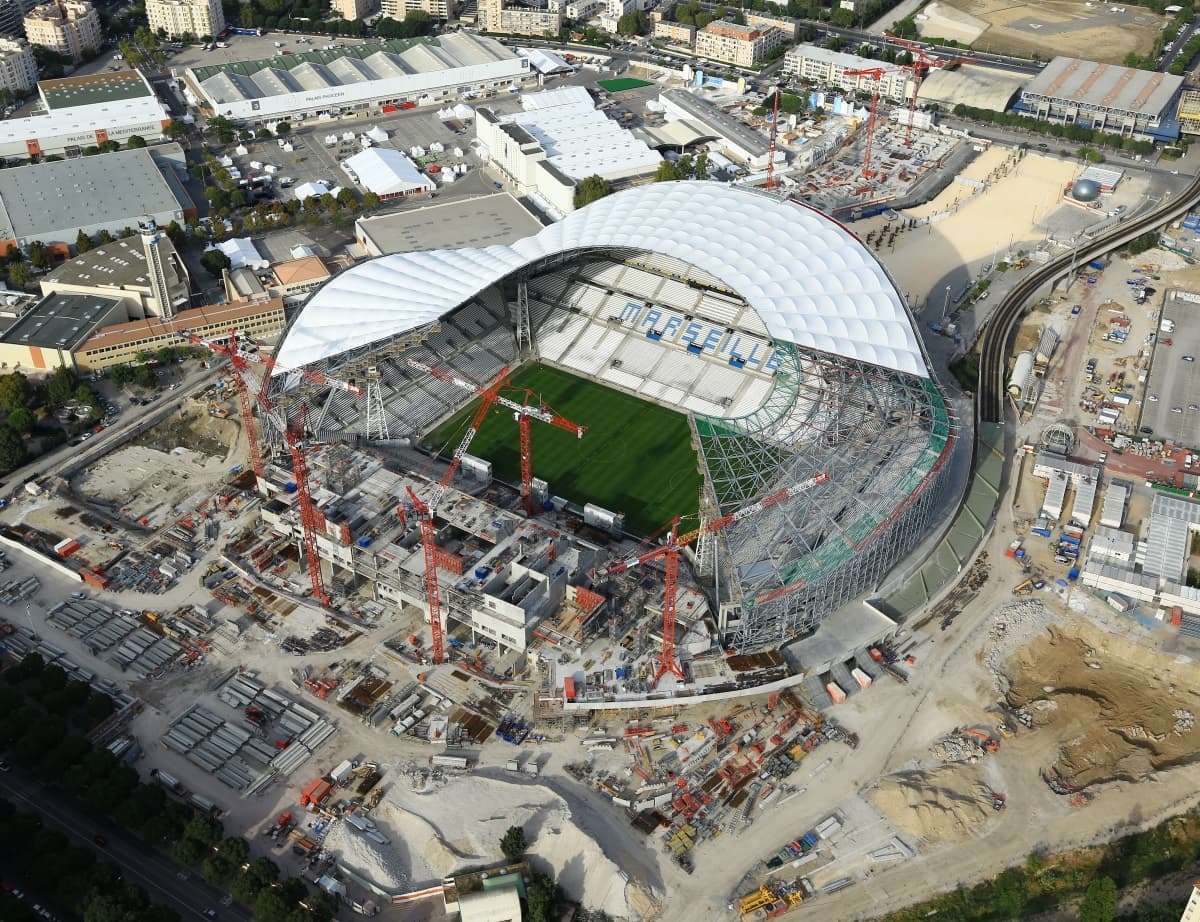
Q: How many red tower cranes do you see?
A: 8